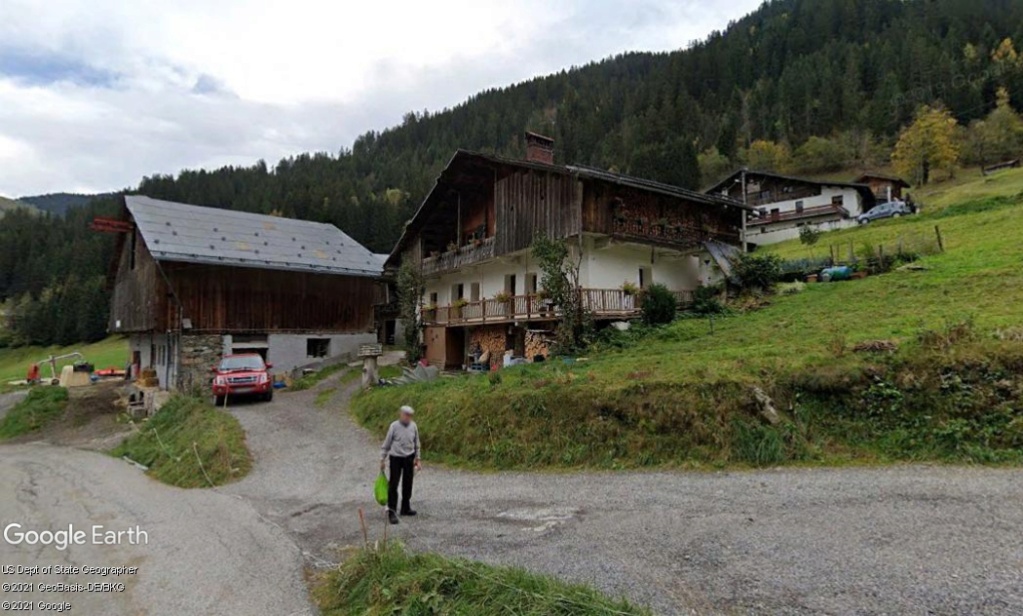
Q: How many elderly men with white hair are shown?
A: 1